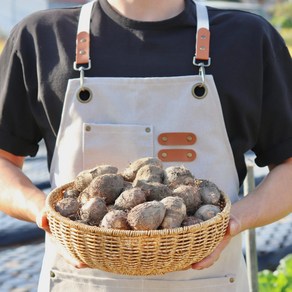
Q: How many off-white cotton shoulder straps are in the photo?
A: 2